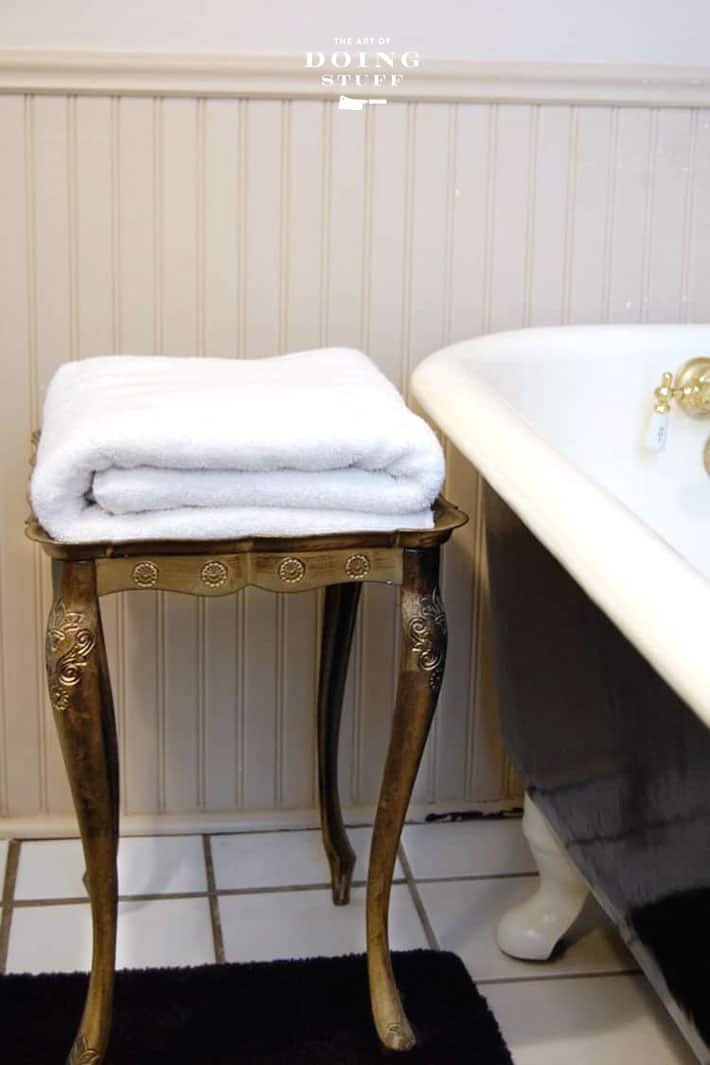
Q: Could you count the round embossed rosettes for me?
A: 4